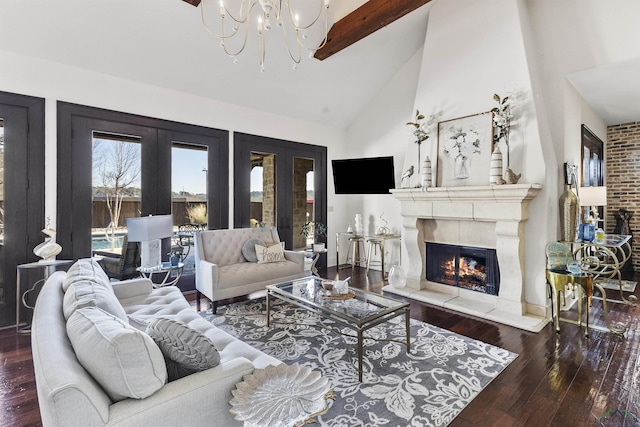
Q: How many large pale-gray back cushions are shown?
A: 3